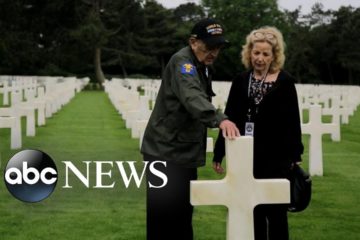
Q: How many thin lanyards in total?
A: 1